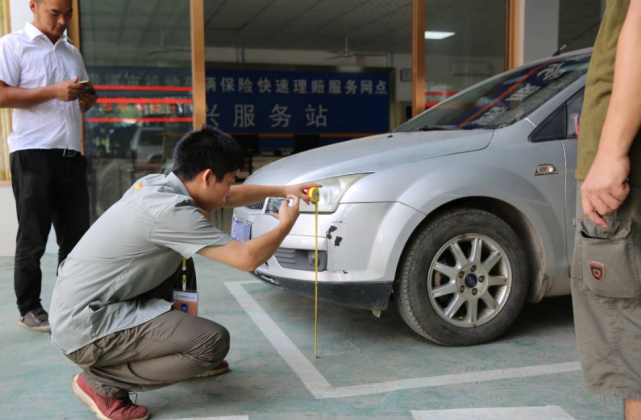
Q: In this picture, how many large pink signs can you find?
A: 0